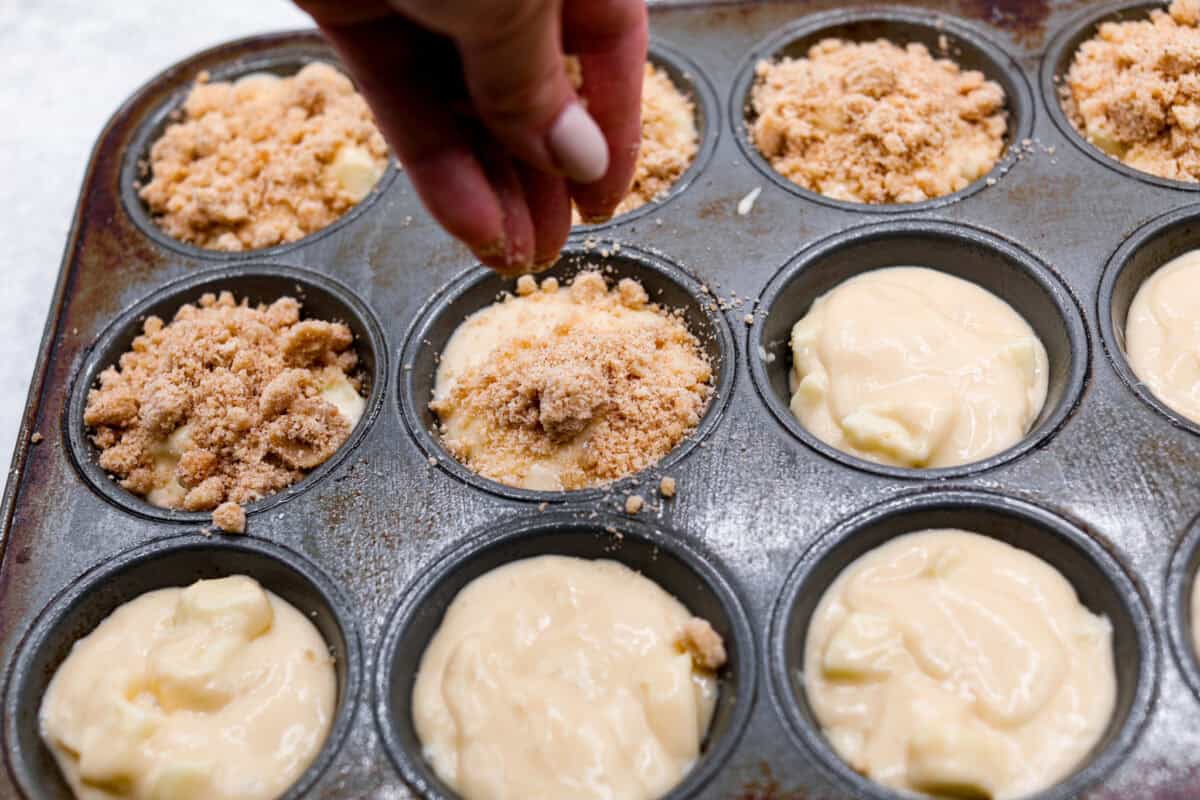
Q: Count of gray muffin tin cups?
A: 12